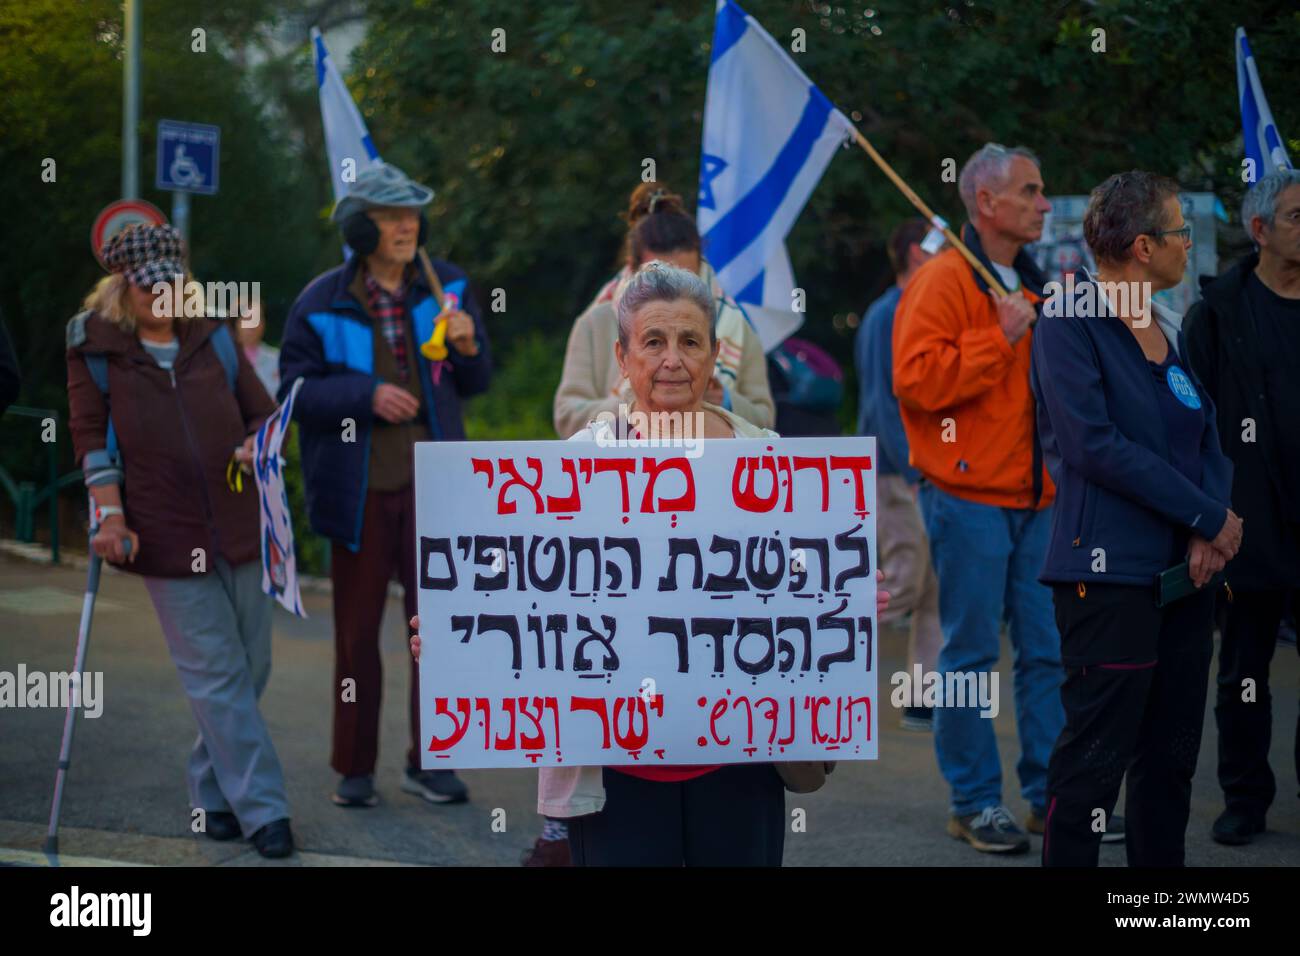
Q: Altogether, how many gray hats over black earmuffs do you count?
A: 1